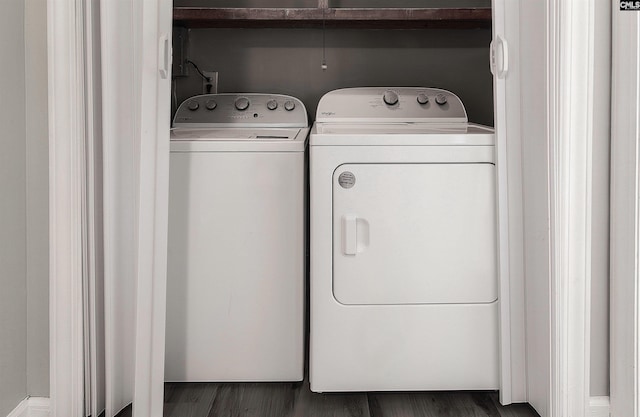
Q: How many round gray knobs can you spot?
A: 8